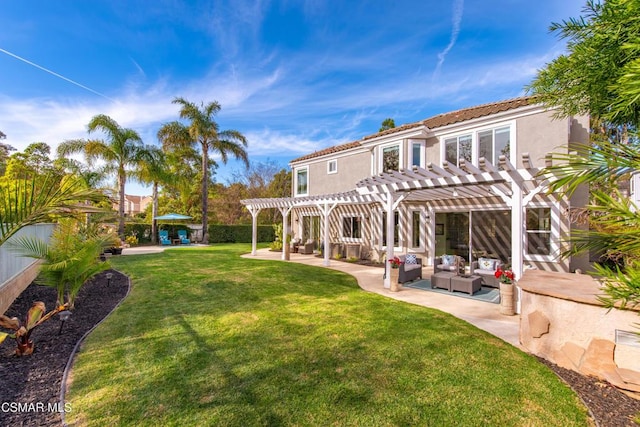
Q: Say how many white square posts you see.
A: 5